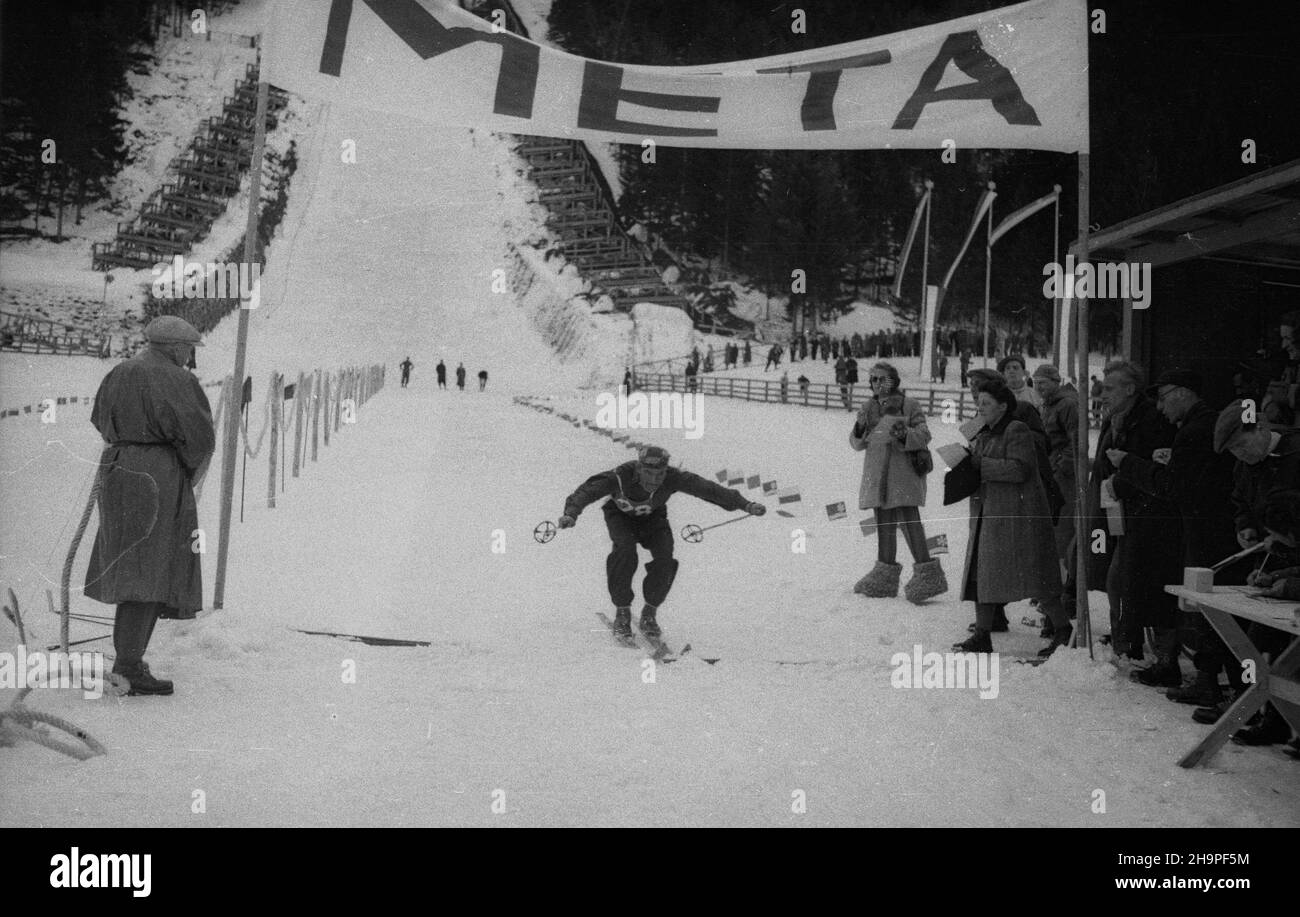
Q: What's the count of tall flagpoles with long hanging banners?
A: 3